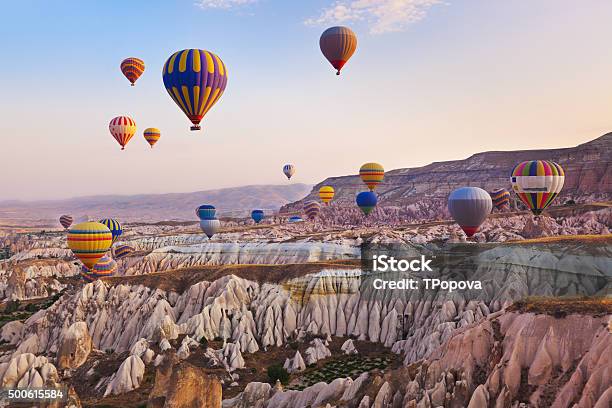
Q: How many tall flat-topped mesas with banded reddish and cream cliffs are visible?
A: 1